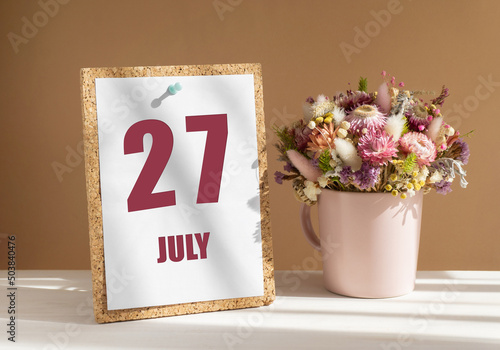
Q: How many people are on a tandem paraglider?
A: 0